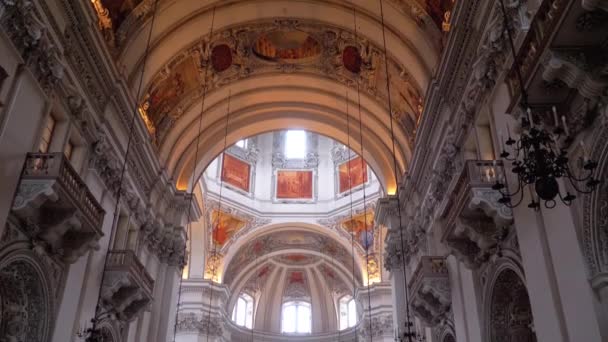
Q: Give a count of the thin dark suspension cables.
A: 7